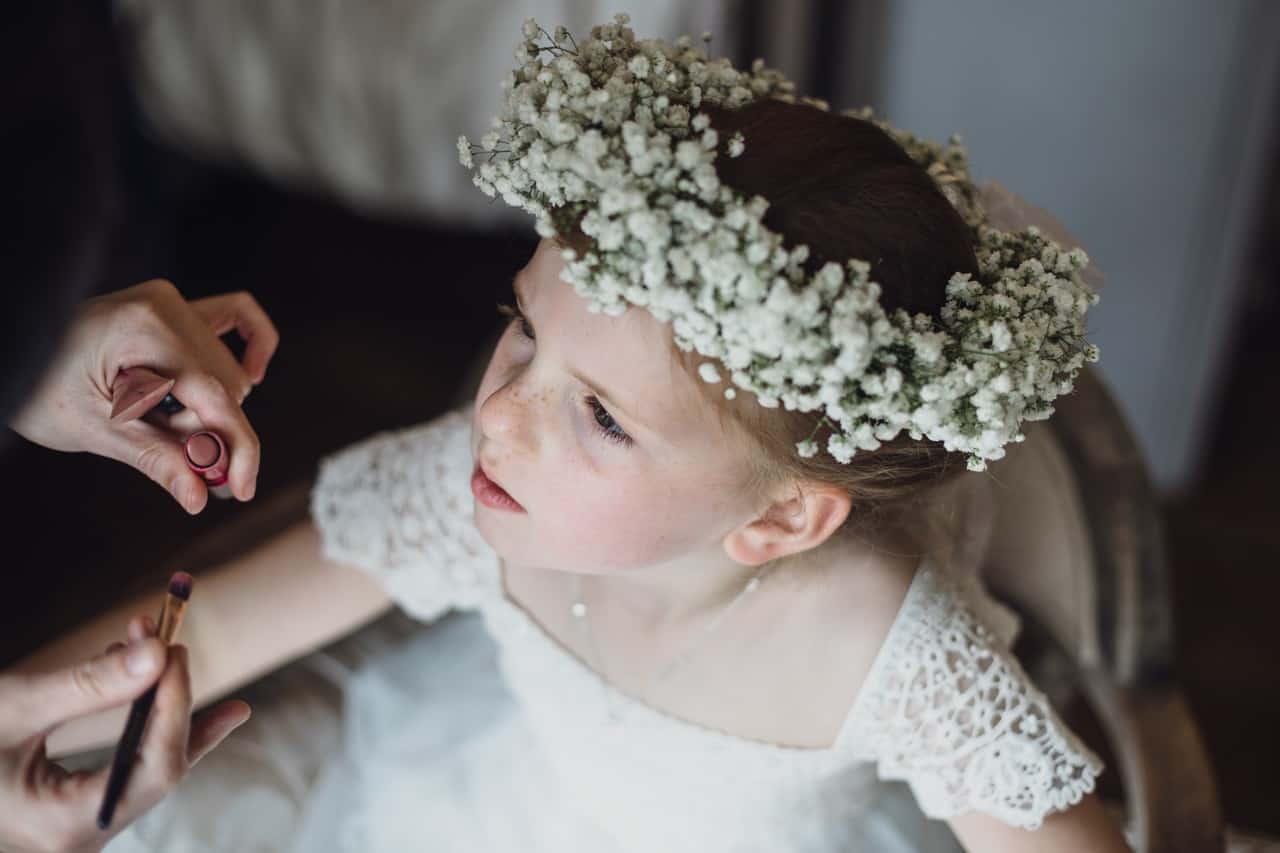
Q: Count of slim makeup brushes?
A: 1